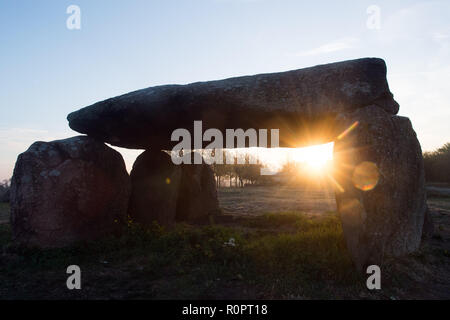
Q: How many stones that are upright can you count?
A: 4